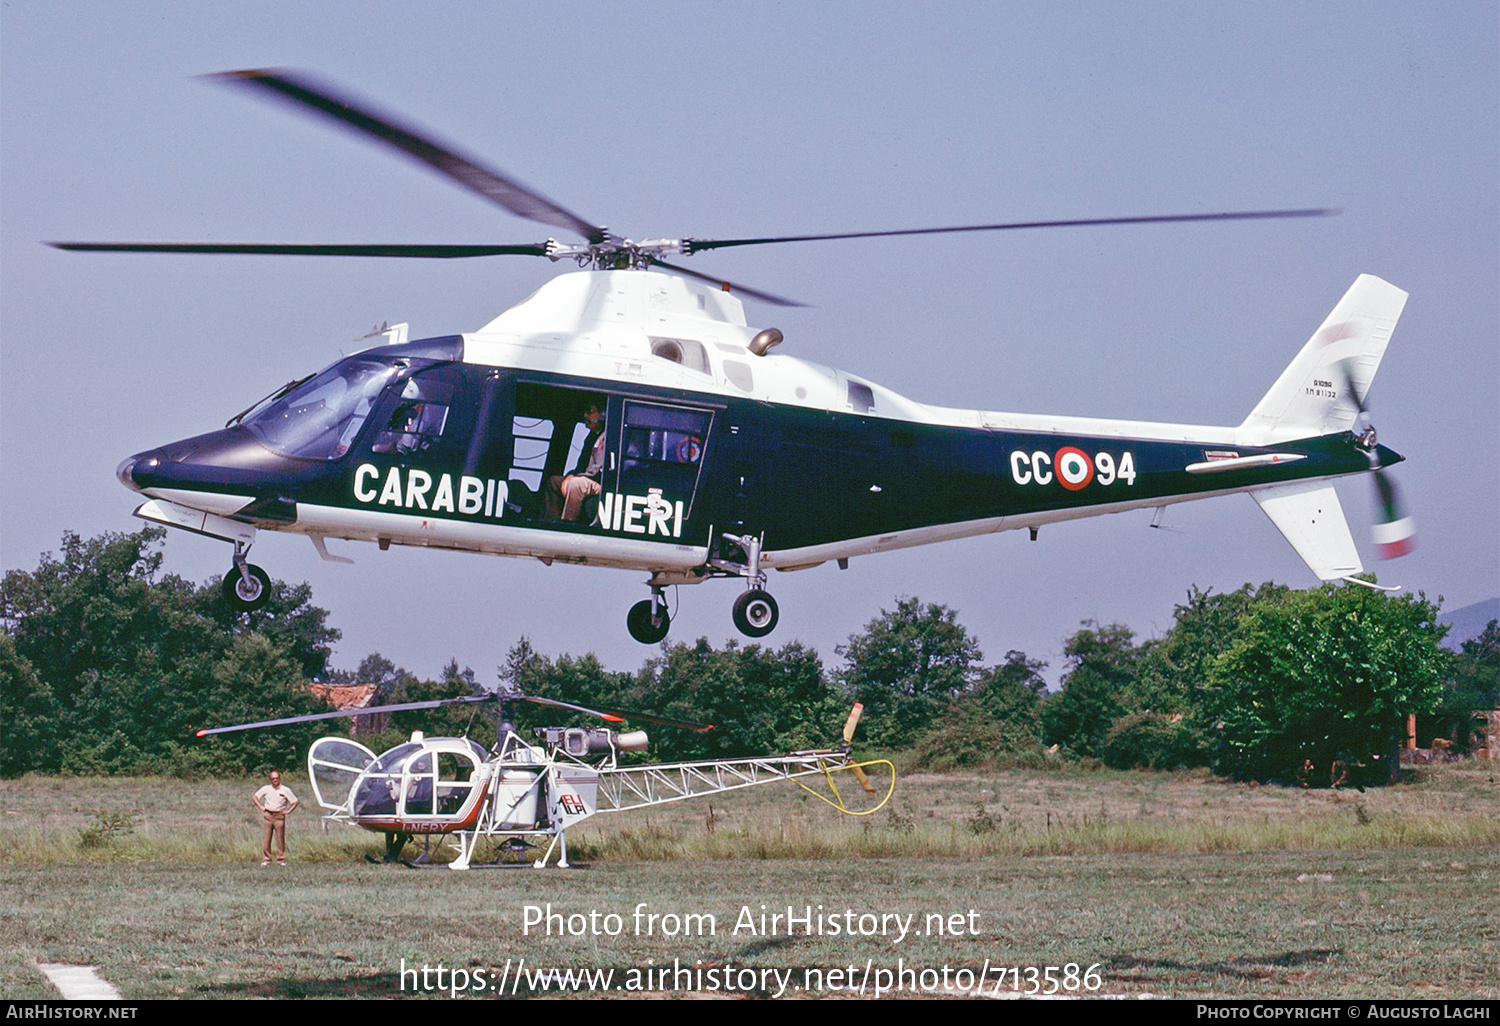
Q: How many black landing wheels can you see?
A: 3